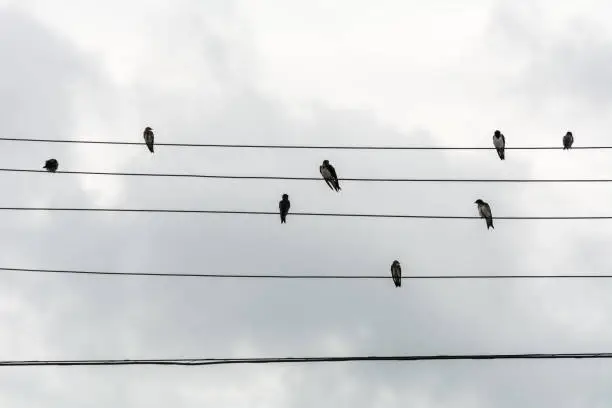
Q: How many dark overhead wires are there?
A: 5